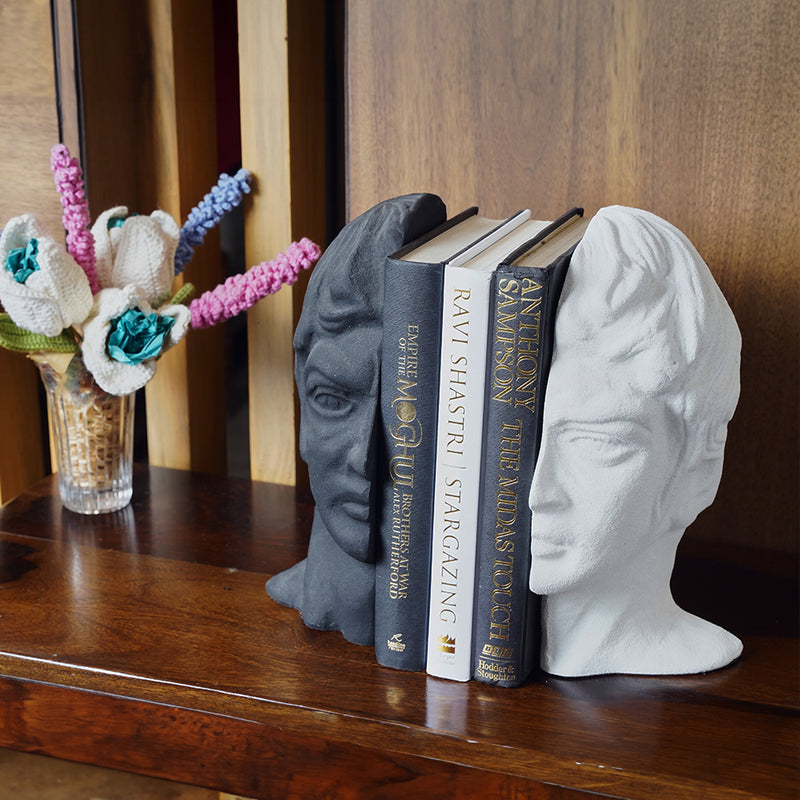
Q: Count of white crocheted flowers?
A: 3